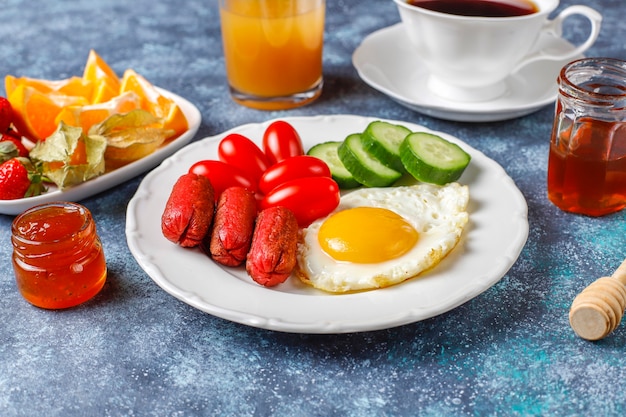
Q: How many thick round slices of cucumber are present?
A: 4